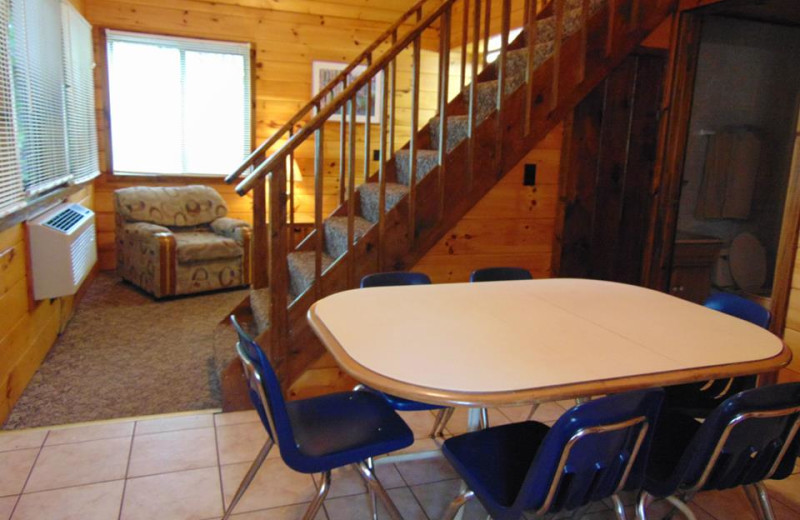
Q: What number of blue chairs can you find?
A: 6